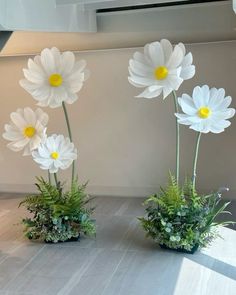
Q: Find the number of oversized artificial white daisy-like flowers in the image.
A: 5